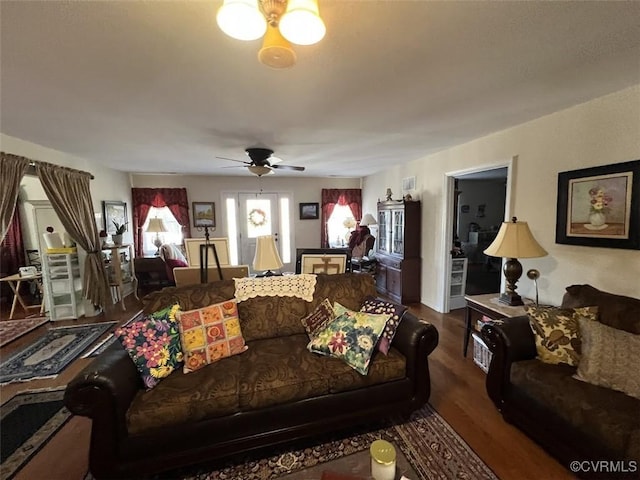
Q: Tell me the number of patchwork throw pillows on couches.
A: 1